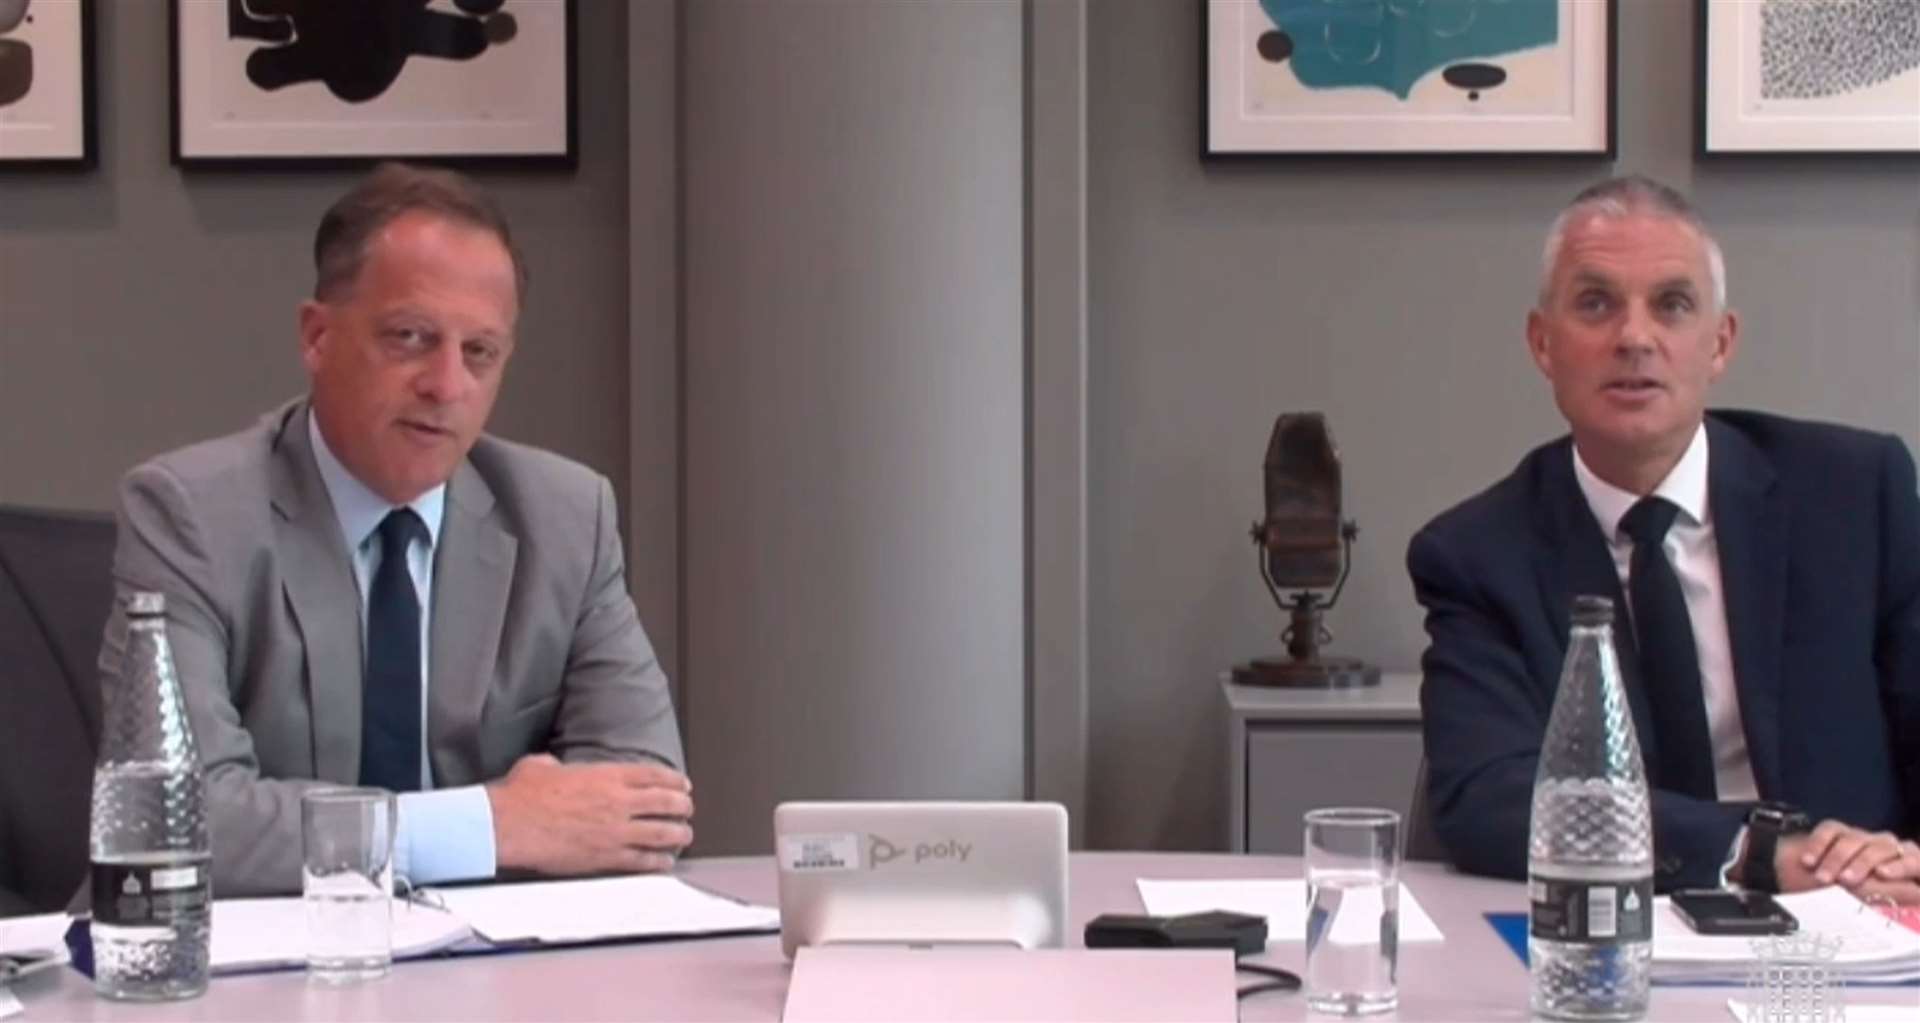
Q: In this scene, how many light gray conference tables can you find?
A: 1